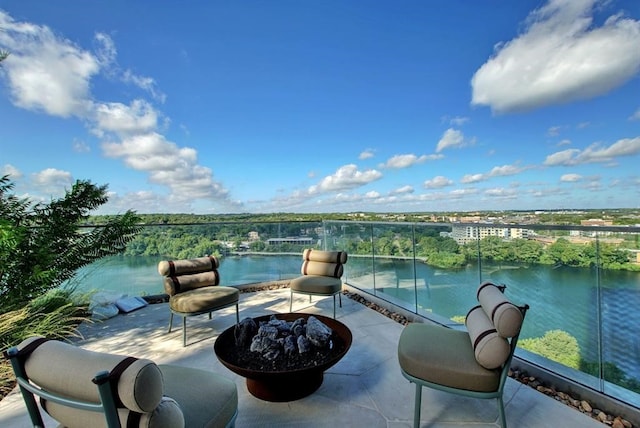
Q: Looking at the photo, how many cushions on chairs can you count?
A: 12